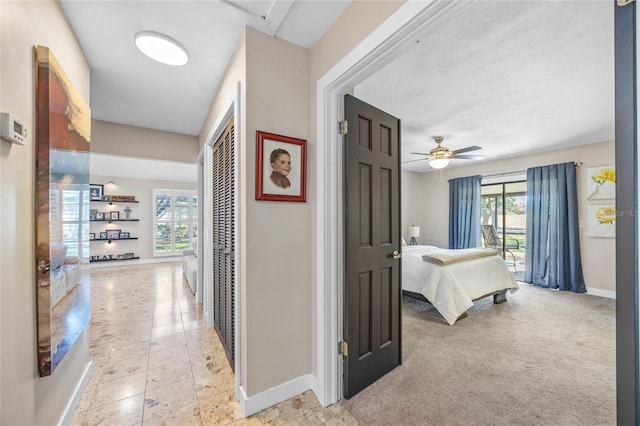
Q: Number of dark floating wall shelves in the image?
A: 4